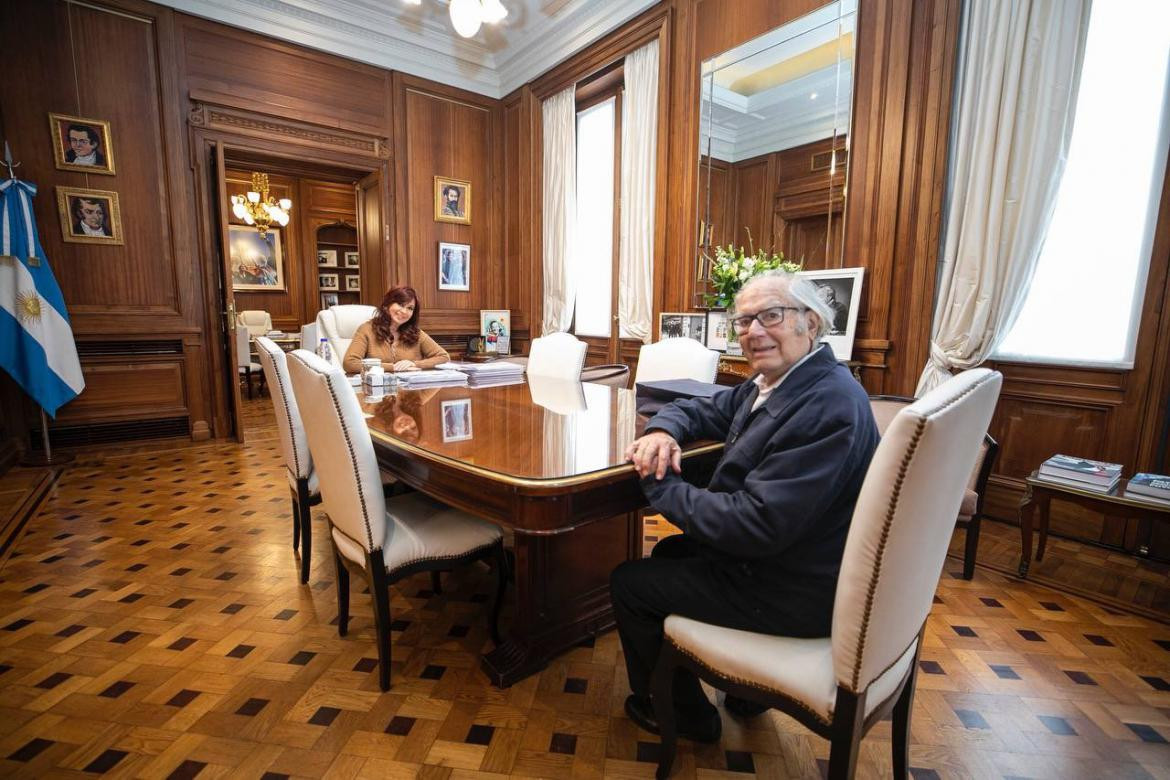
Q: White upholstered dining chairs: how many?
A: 5